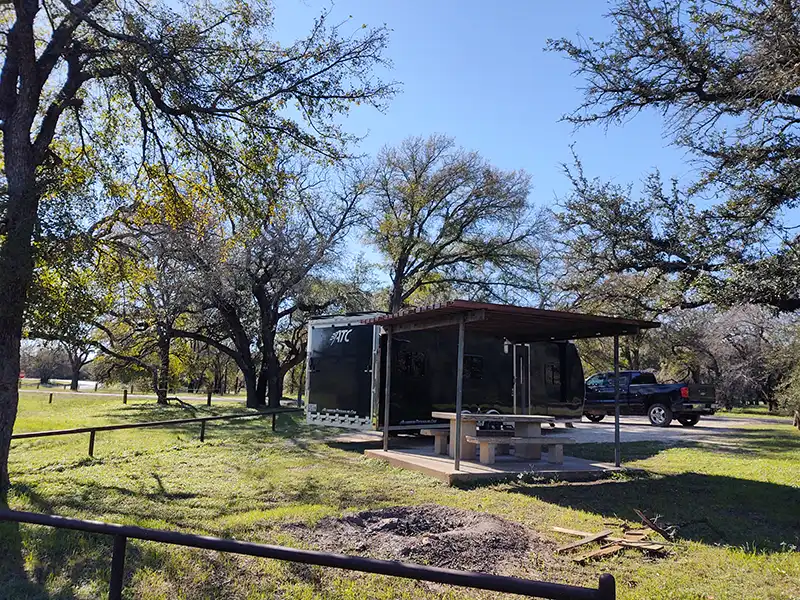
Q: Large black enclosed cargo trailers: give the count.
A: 1